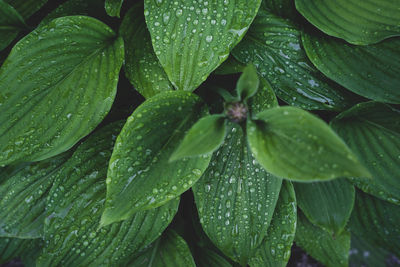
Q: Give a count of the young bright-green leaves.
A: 3